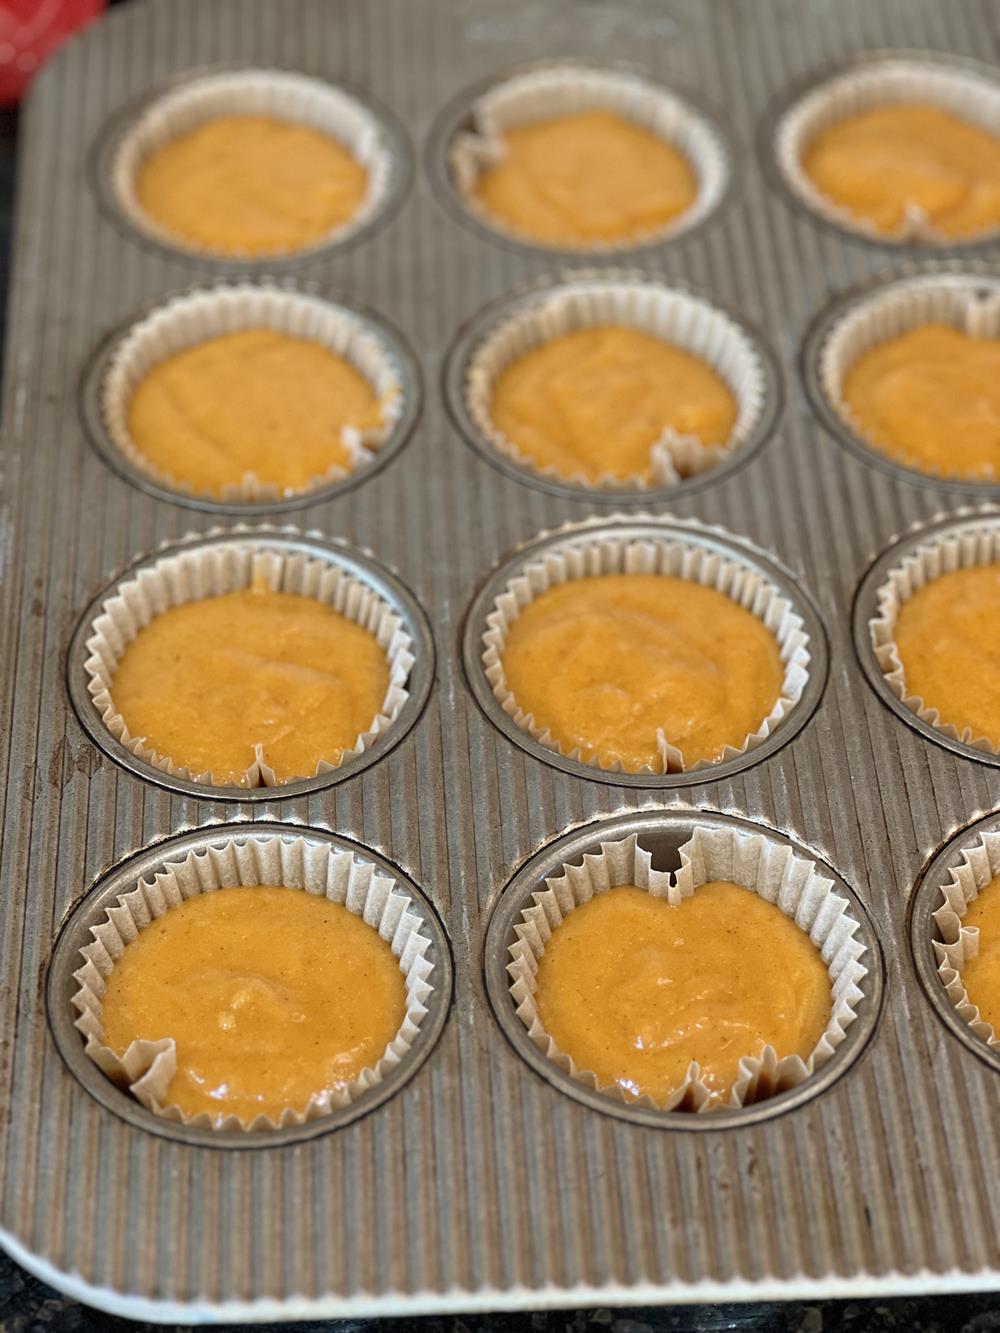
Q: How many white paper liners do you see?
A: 12